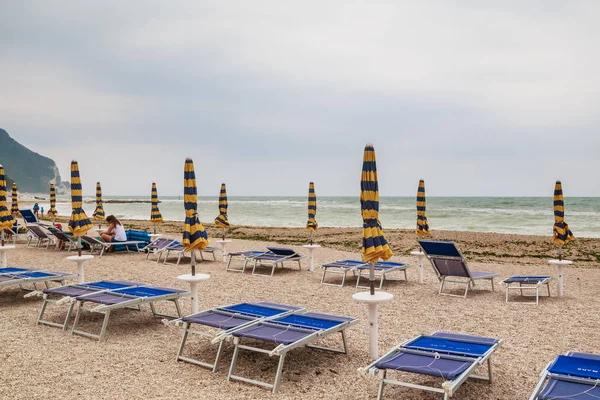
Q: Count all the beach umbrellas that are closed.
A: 12